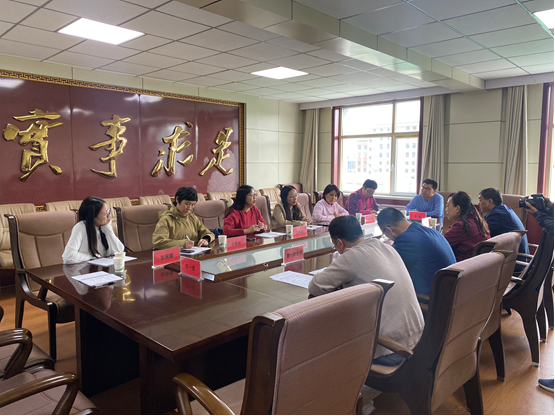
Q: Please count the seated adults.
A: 11